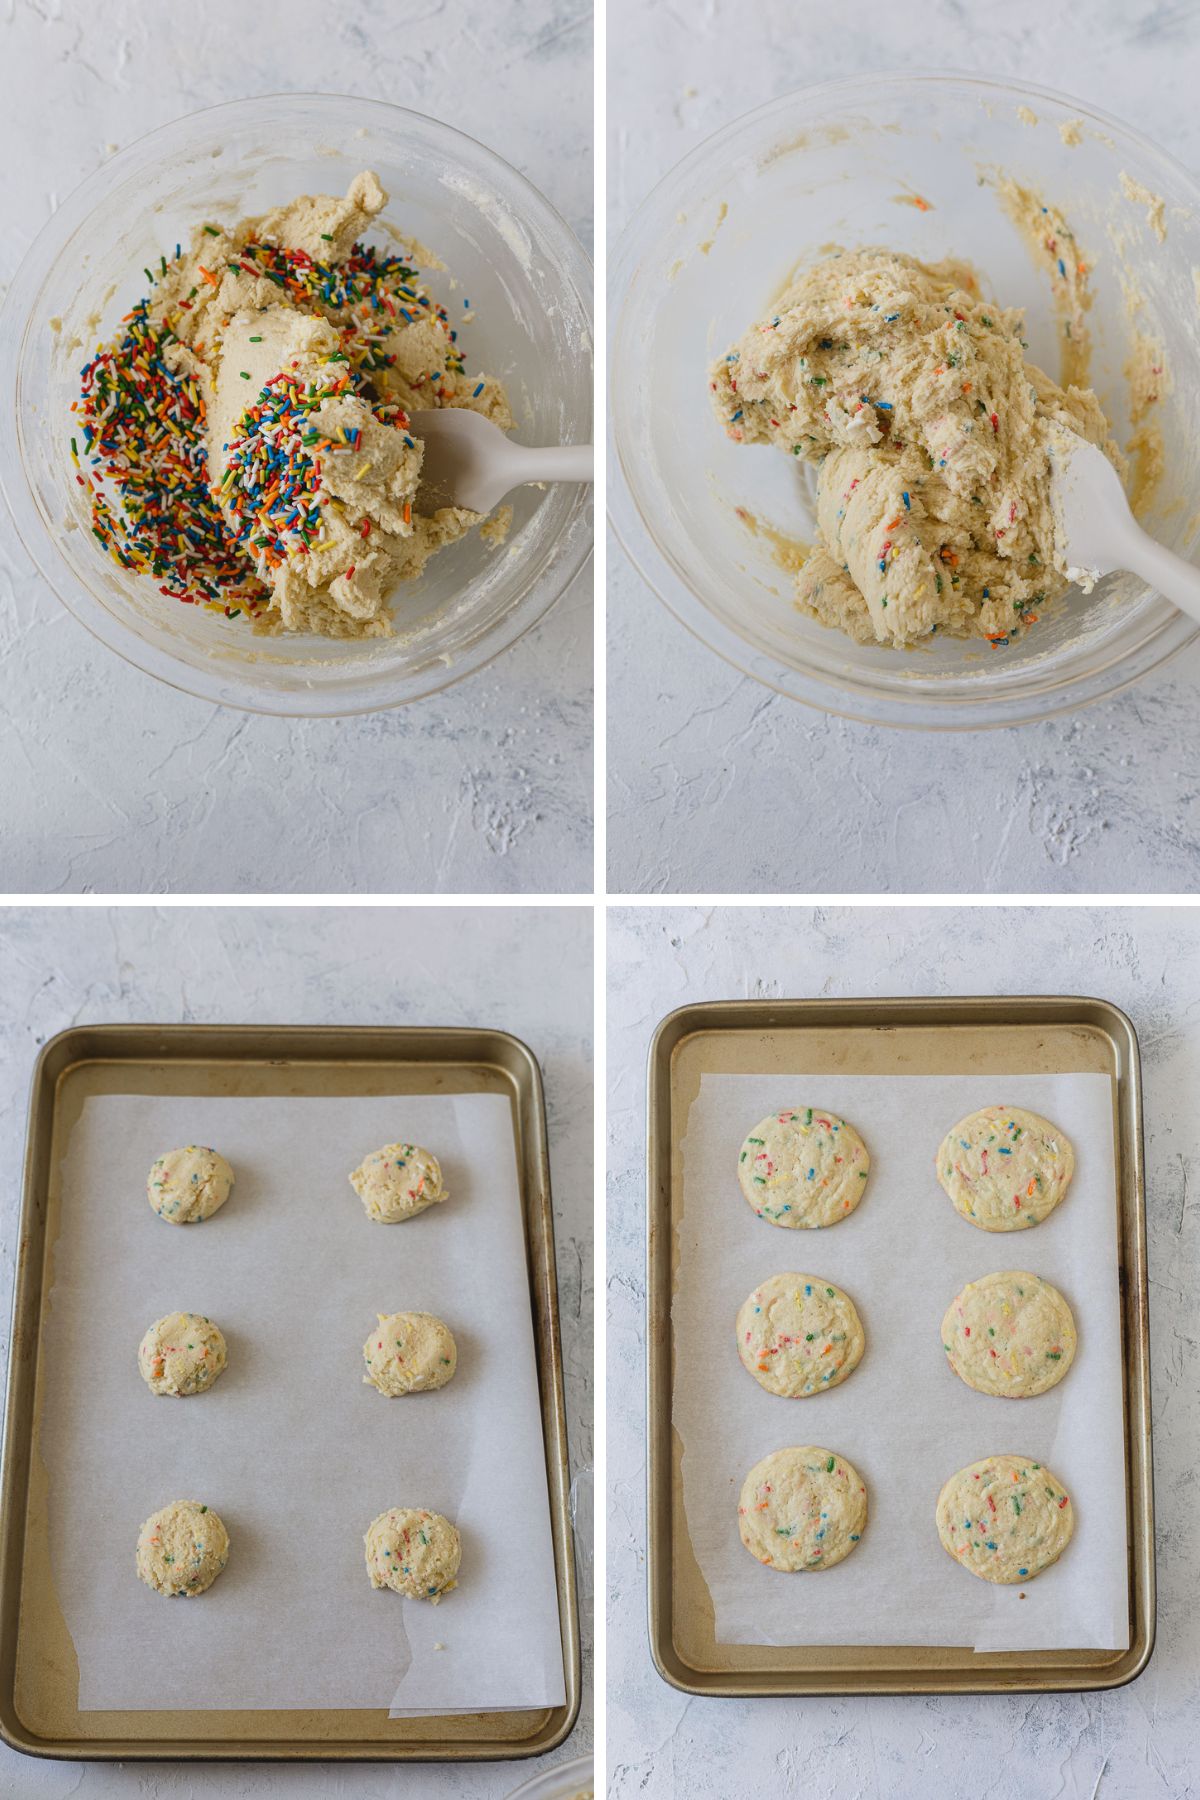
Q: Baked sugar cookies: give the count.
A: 6